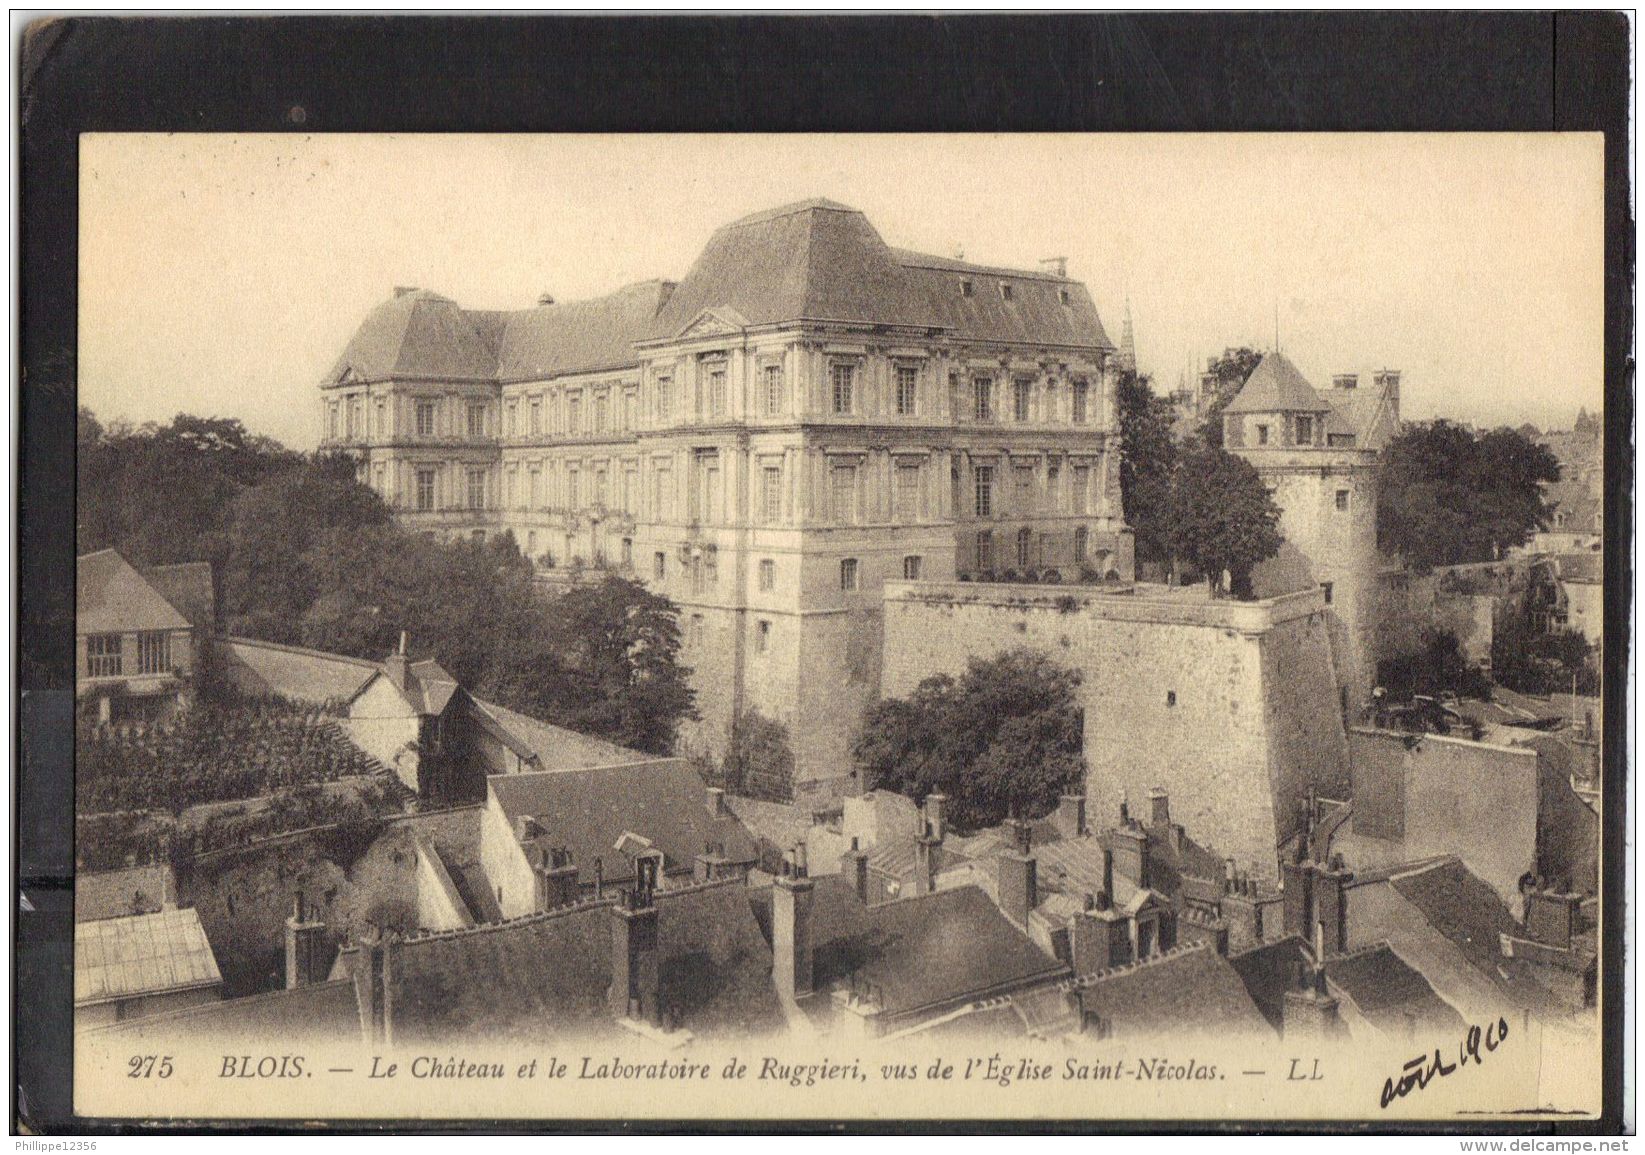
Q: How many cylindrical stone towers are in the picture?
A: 1